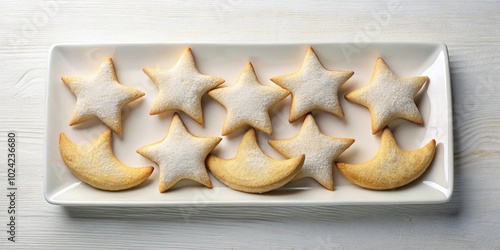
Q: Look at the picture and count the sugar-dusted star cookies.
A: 7